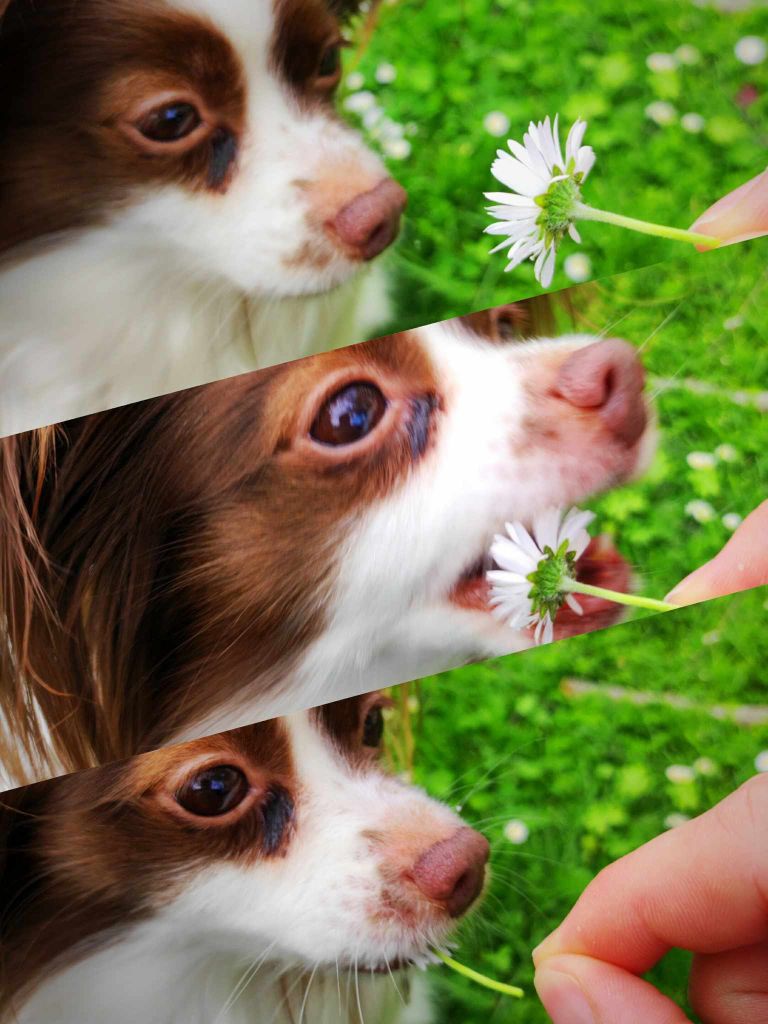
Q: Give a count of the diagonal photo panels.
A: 3